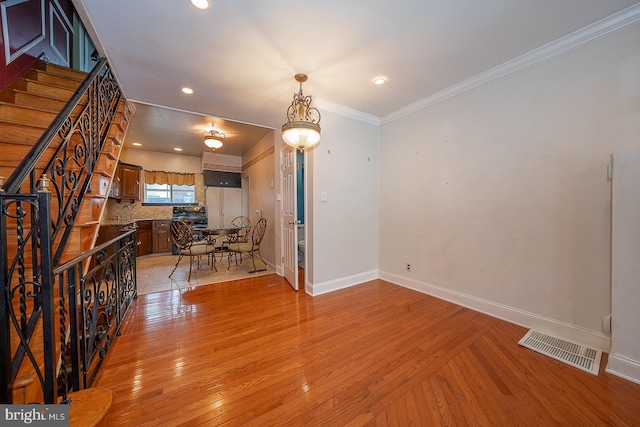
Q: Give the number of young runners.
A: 0